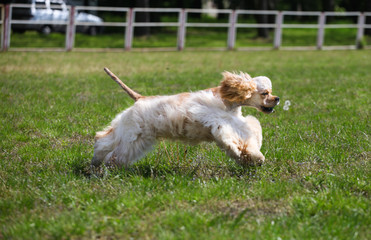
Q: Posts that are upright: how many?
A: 8